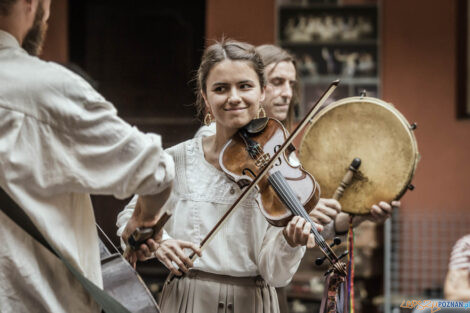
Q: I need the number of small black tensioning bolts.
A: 3